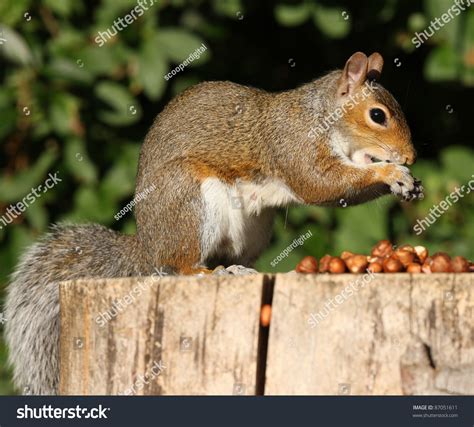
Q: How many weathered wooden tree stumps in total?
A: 1